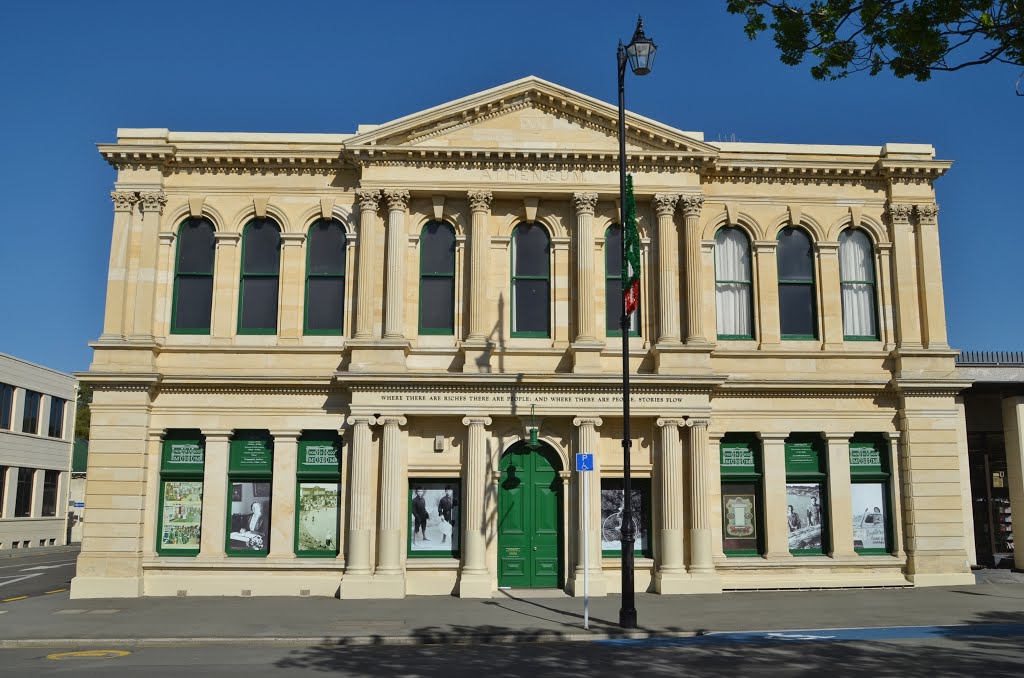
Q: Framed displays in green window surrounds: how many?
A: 8